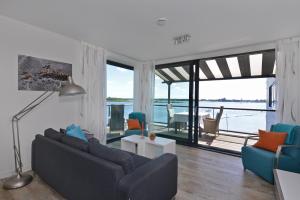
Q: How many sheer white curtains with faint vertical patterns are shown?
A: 3